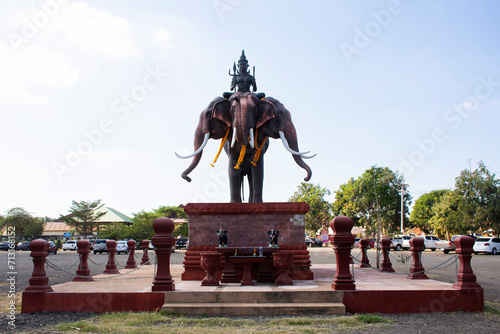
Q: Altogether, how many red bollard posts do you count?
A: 11